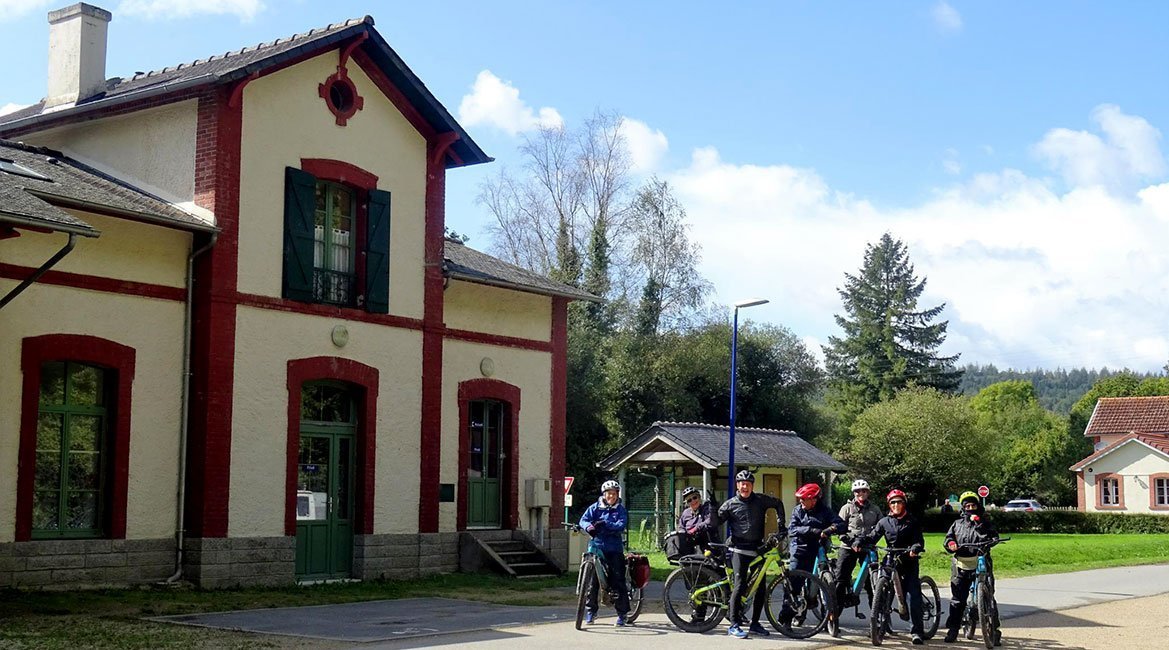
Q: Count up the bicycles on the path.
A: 7